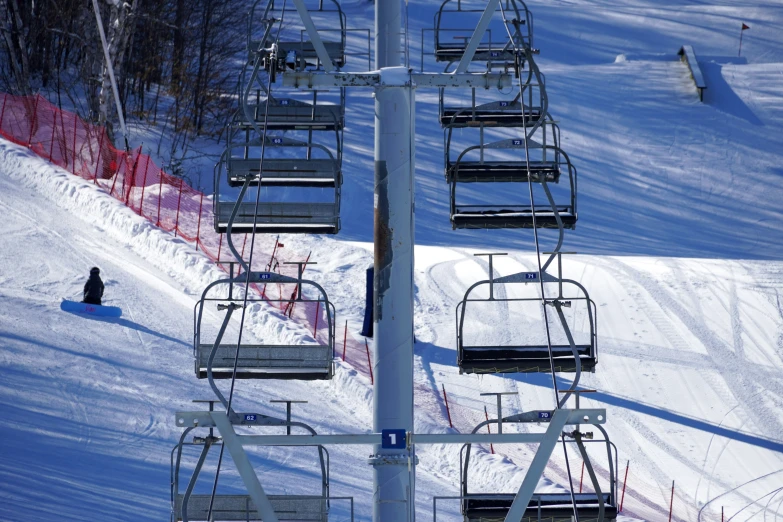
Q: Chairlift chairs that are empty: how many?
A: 12